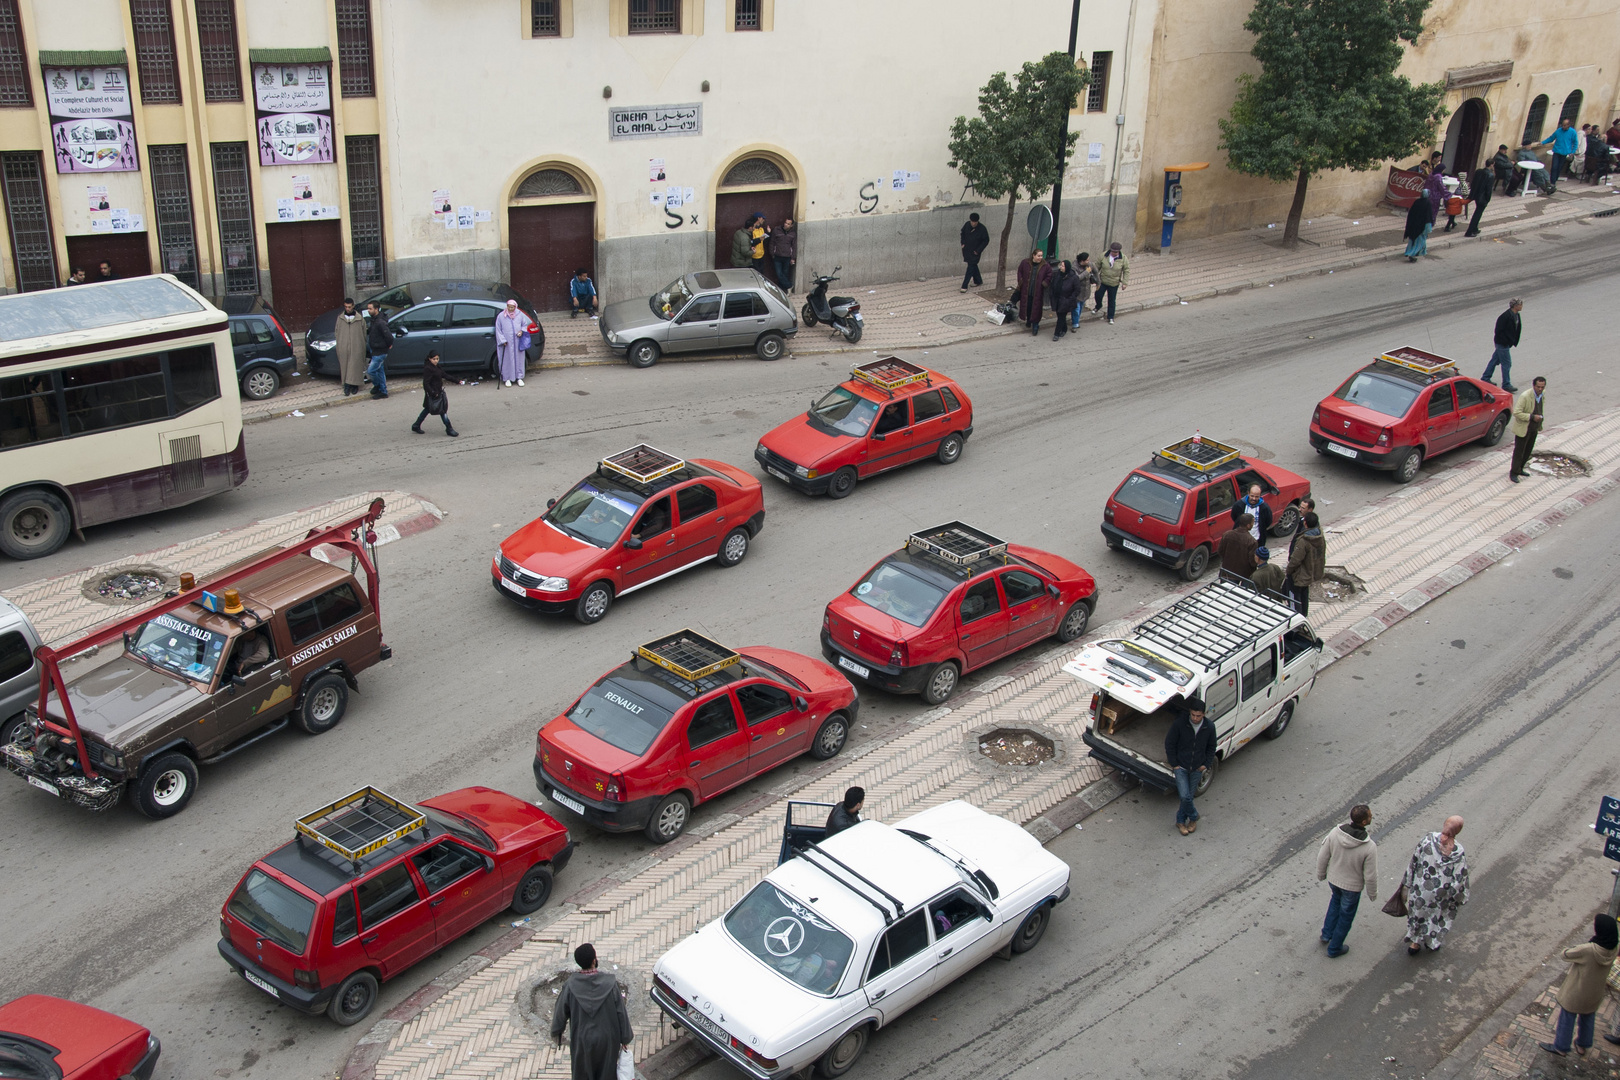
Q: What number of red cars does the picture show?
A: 8